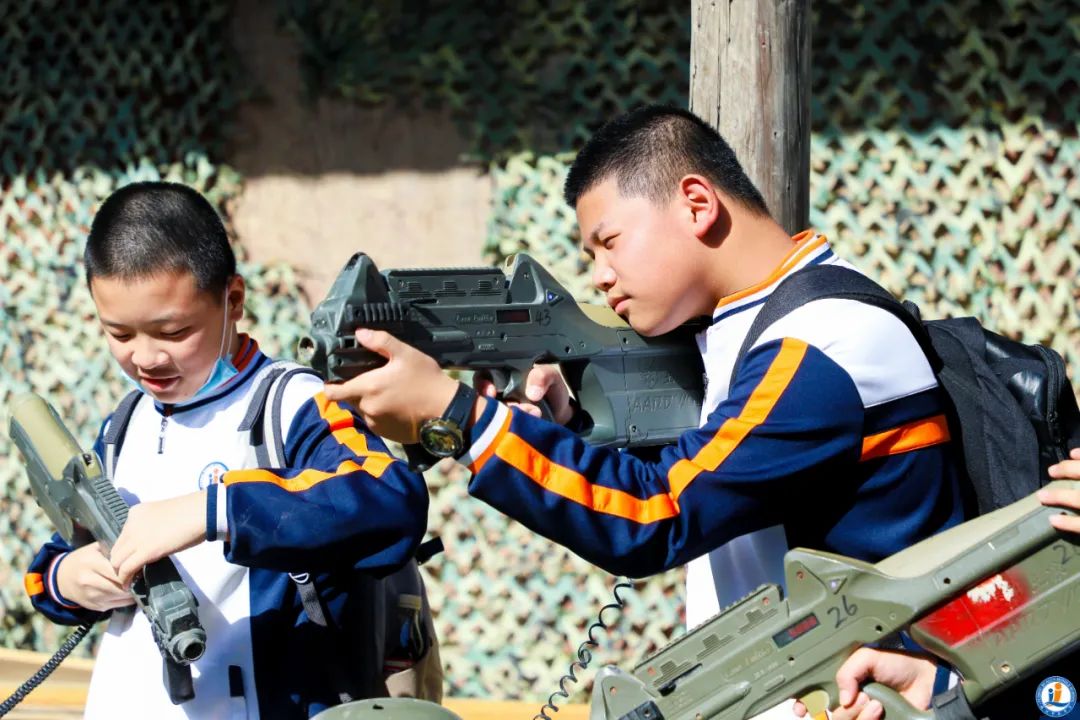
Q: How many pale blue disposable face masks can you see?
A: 1